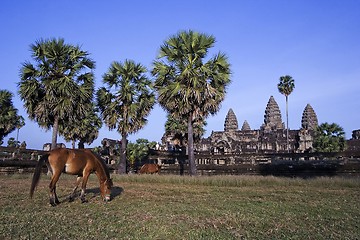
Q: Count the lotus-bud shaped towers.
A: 4